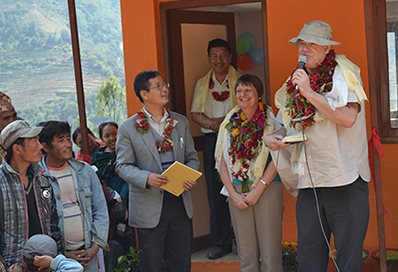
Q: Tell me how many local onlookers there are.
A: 6